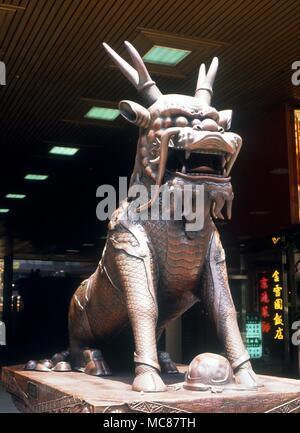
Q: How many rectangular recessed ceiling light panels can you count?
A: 6